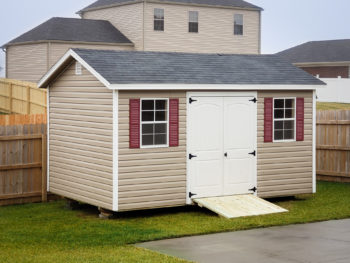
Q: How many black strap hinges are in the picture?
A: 6